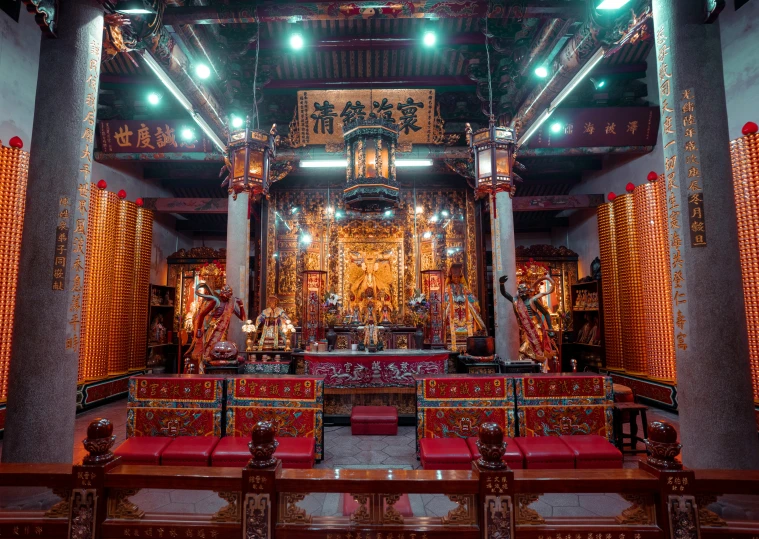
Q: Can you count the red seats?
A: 9